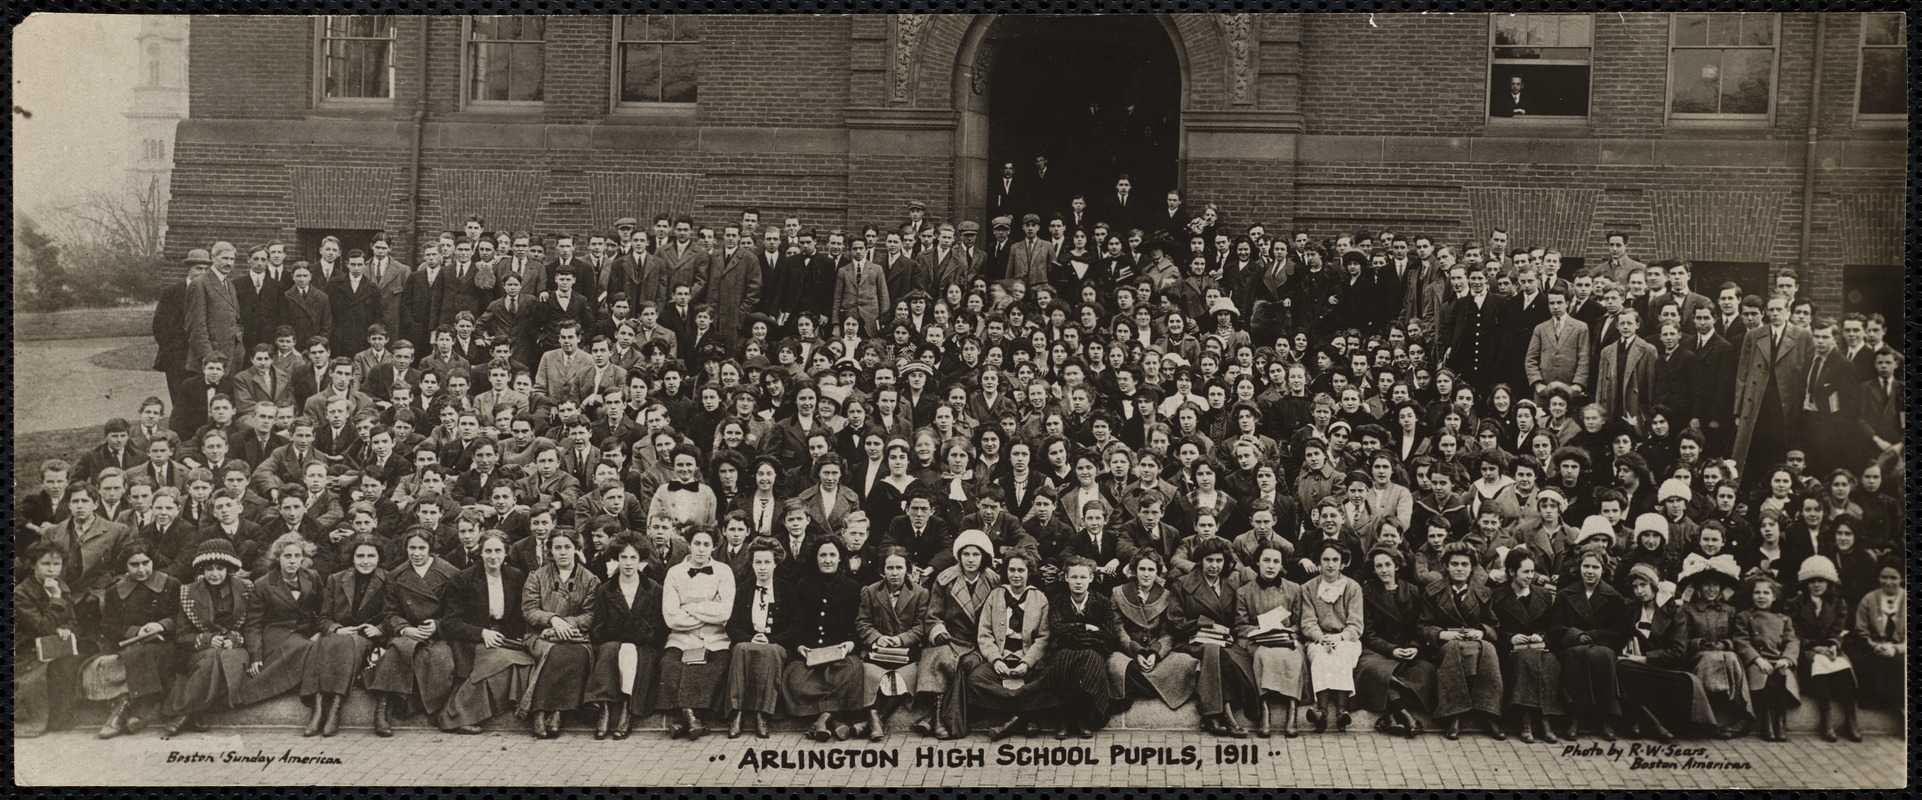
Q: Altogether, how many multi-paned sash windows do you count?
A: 6